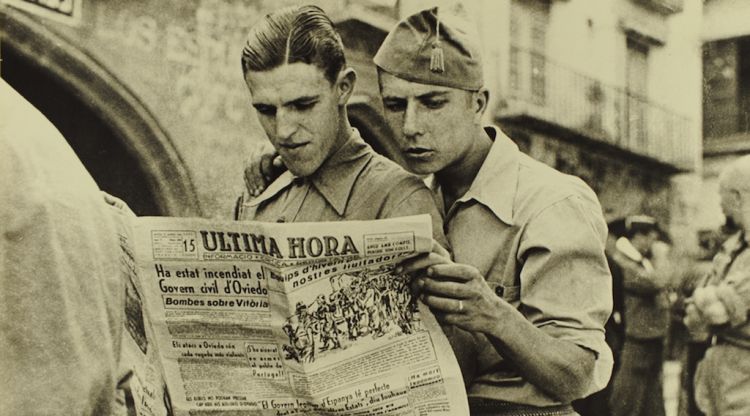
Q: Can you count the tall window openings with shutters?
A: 2